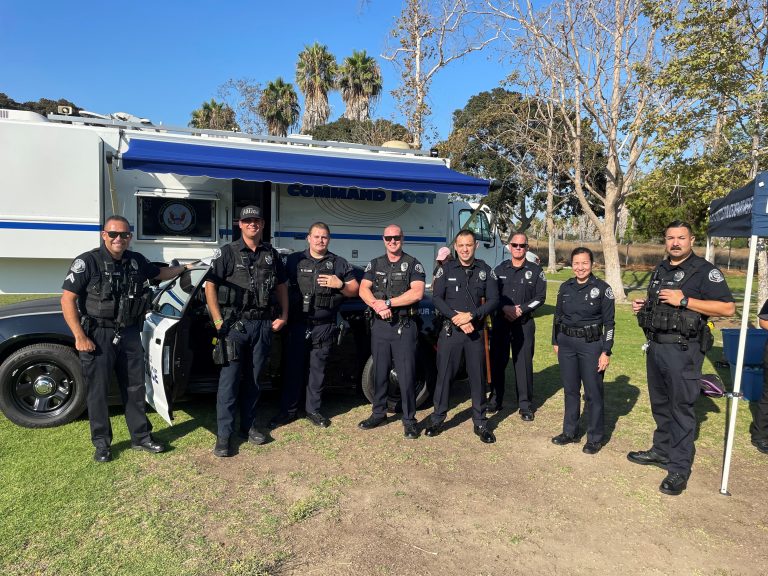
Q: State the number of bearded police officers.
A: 0